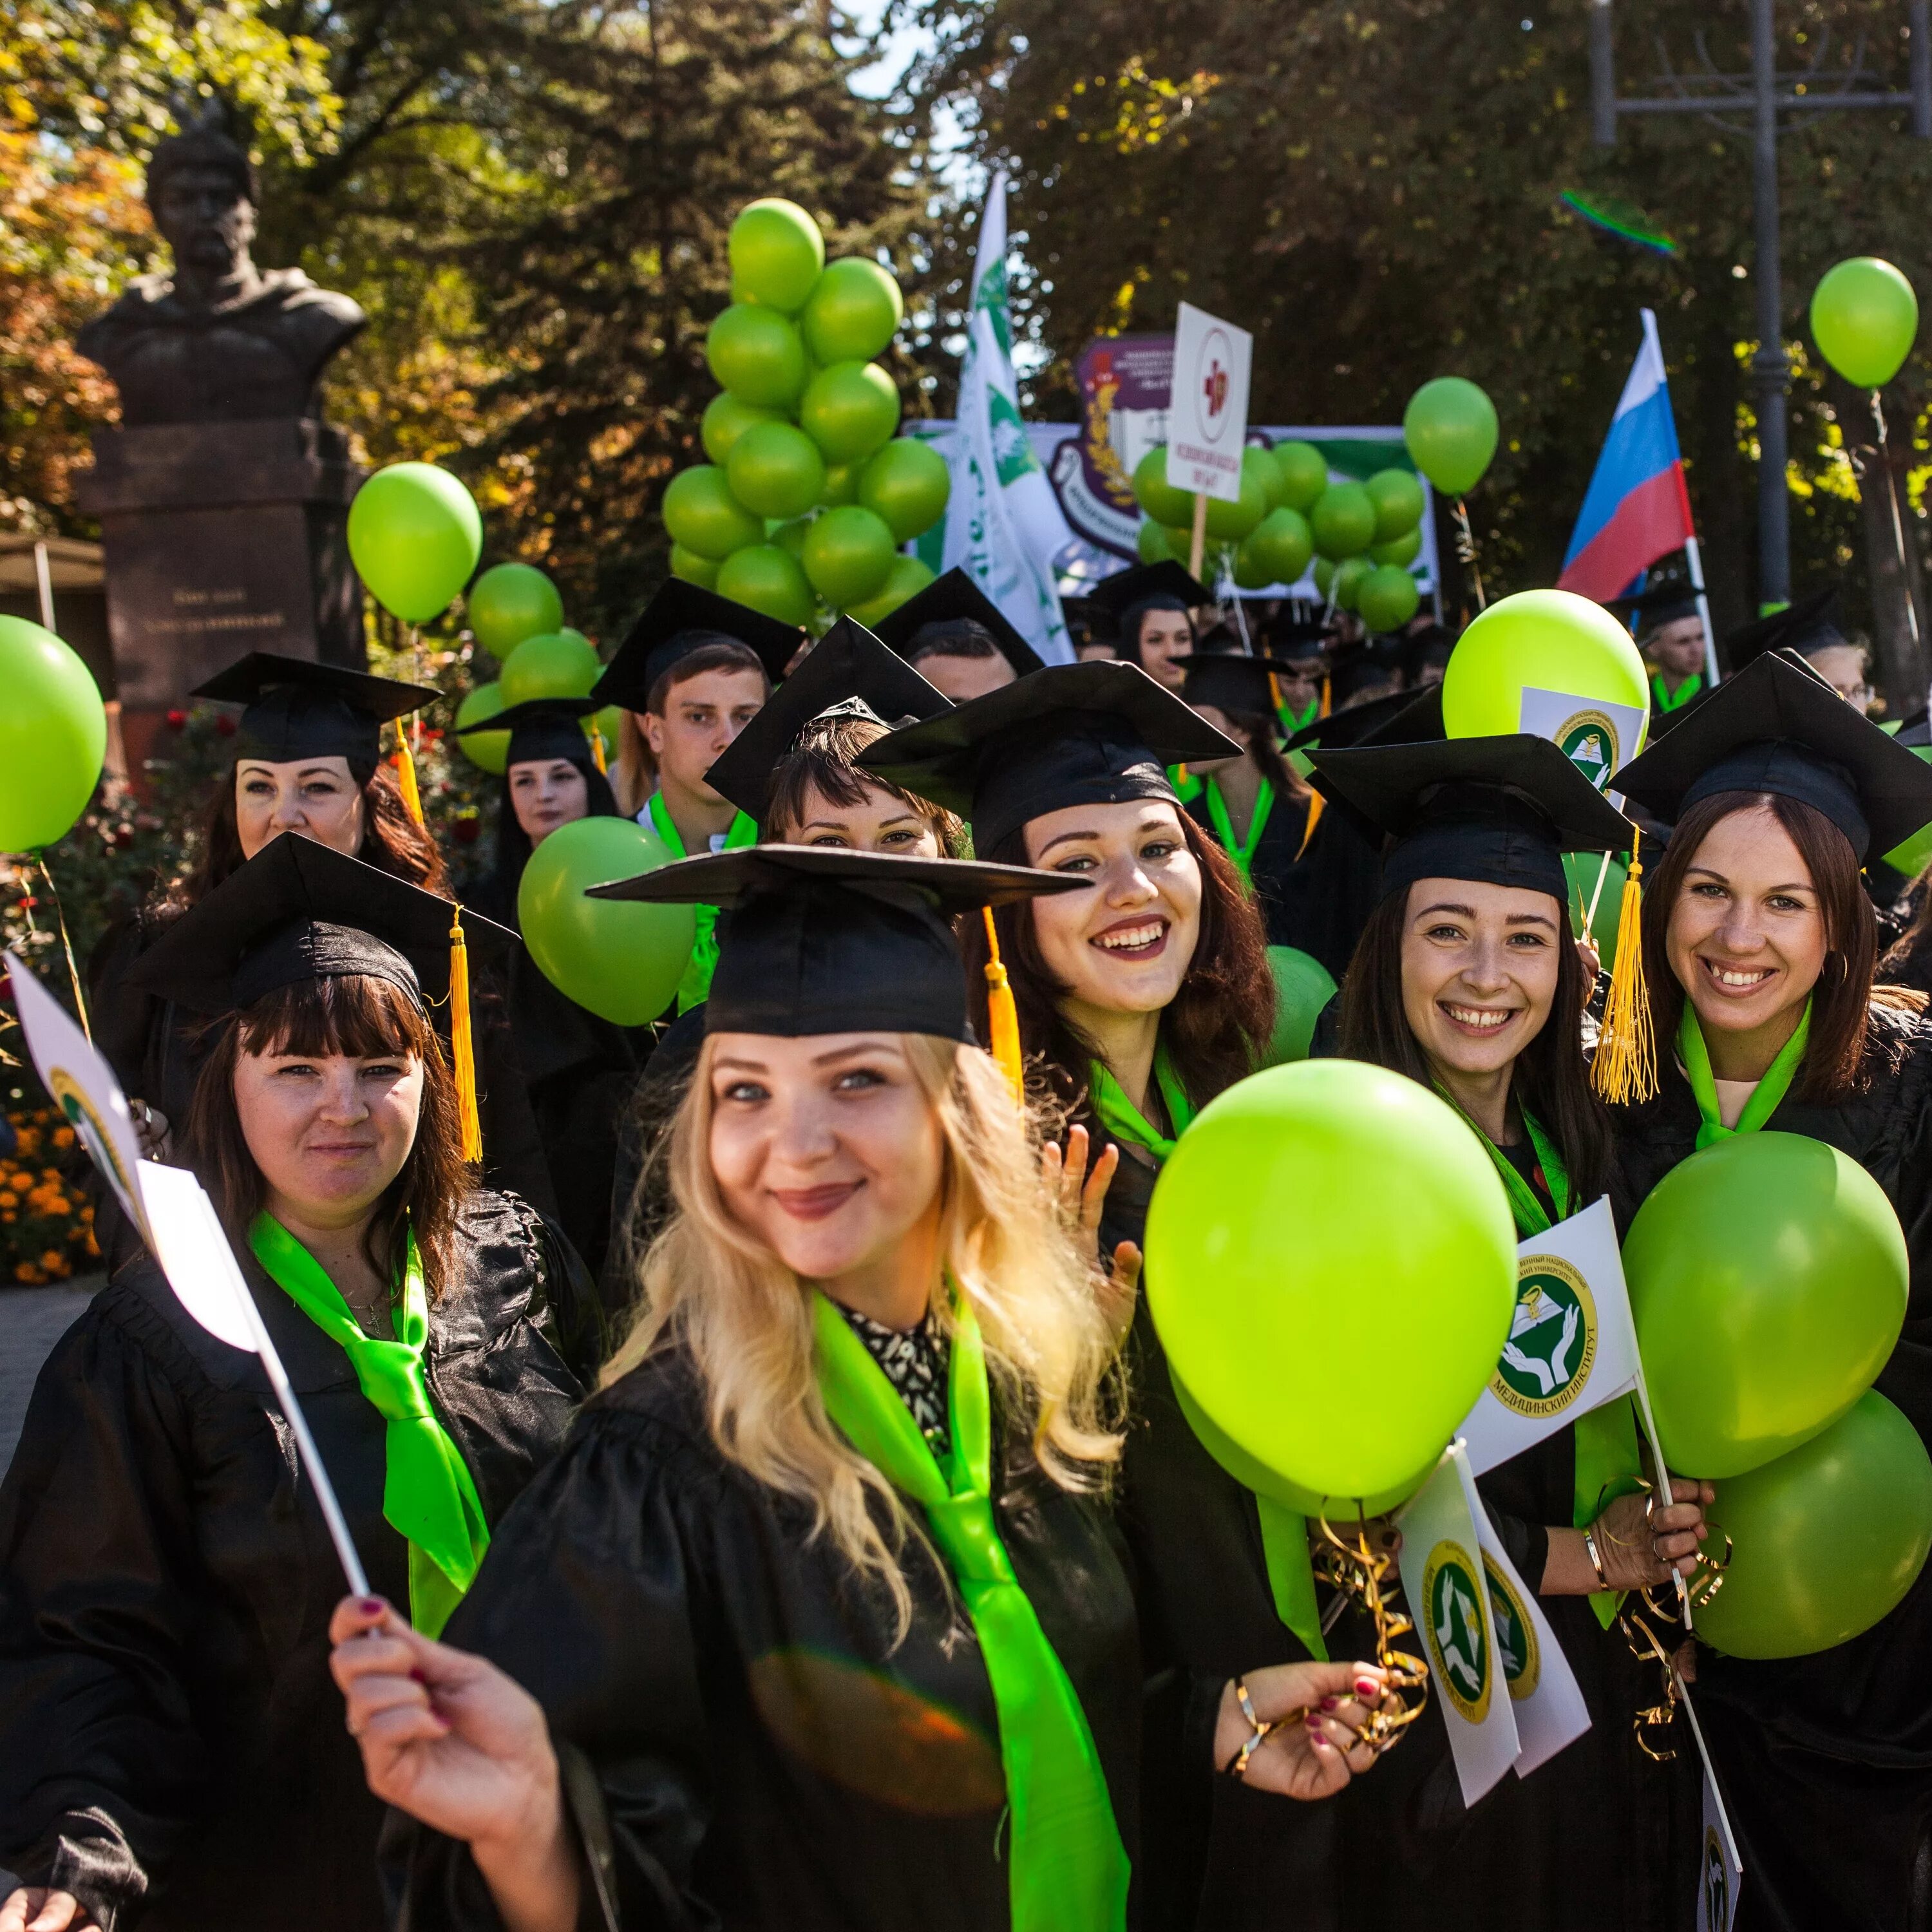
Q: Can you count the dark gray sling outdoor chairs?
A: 0